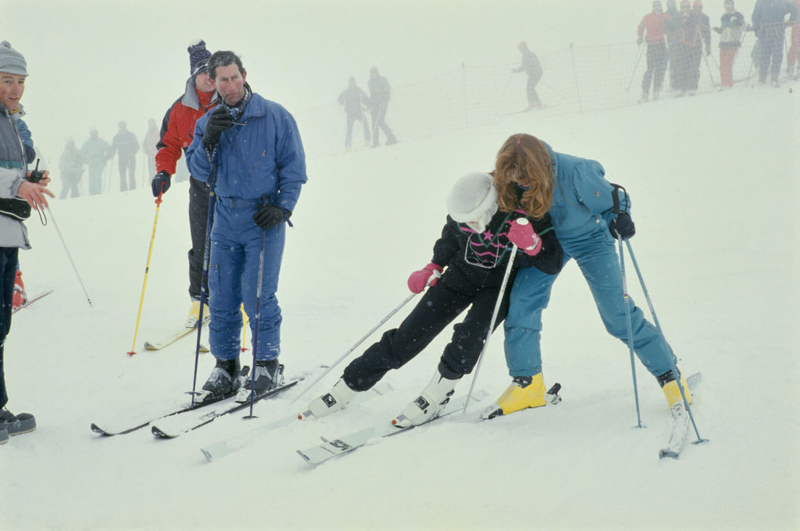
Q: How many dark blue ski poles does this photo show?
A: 2